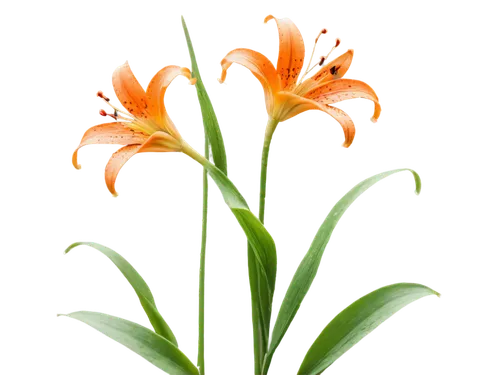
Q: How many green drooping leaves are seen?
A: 4